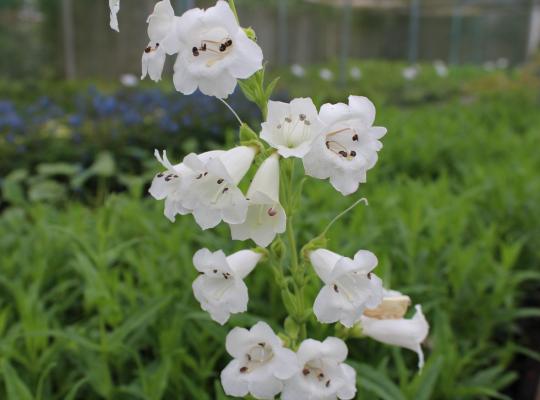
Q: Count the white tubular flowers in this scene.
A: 12